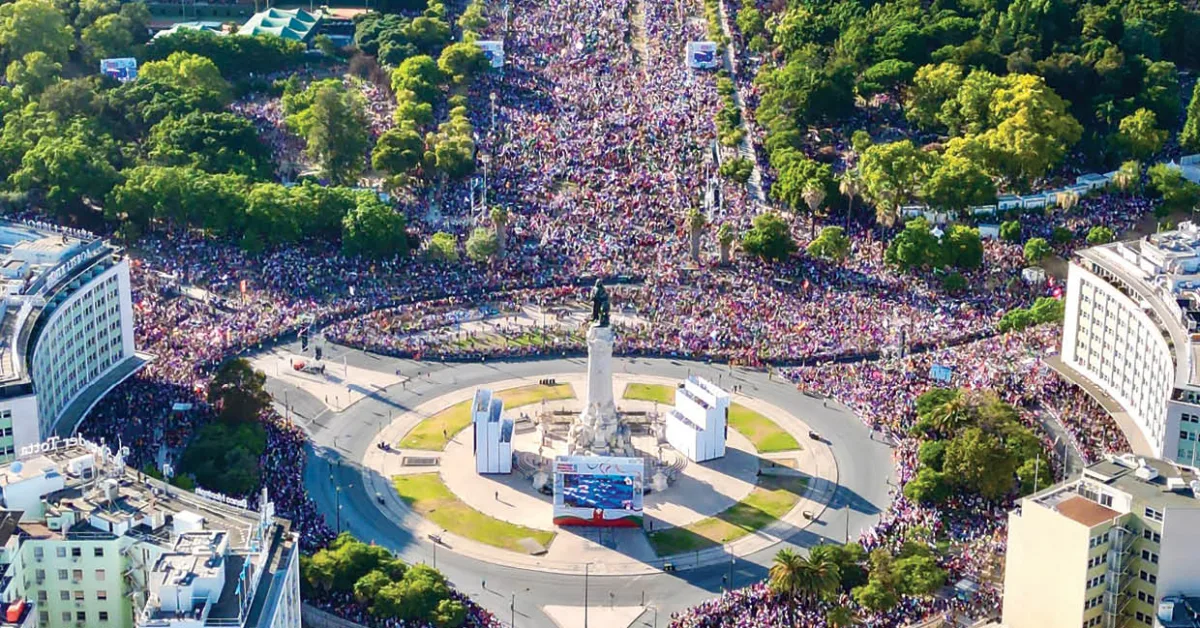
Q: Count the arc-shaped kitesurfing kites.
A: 0